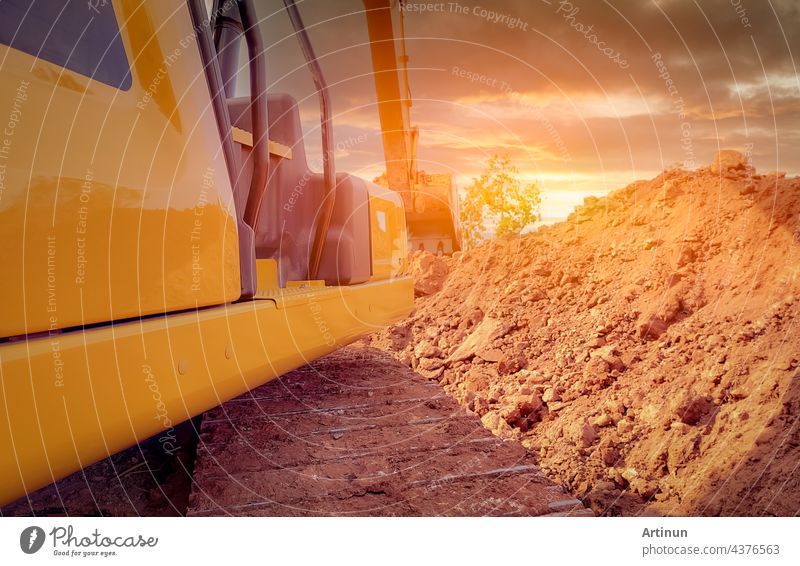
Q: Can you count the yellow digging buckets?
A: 1